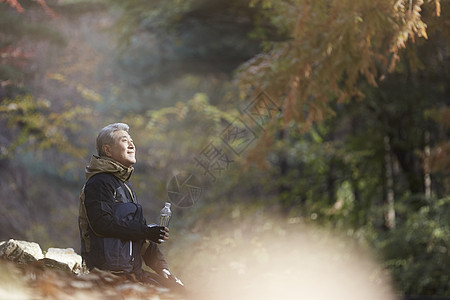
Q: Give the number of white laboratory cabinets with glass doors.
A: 0